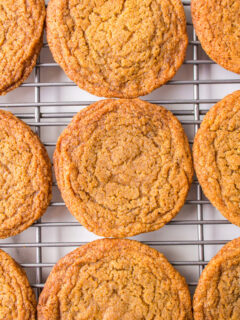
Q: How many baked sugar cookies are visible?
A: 9